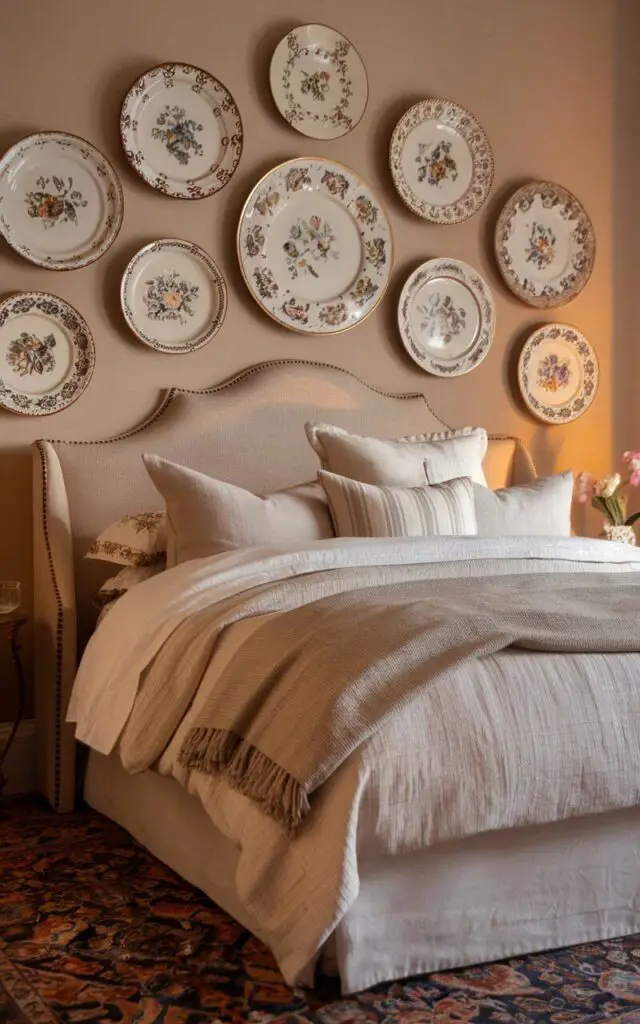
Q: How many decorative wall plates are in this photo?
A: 10